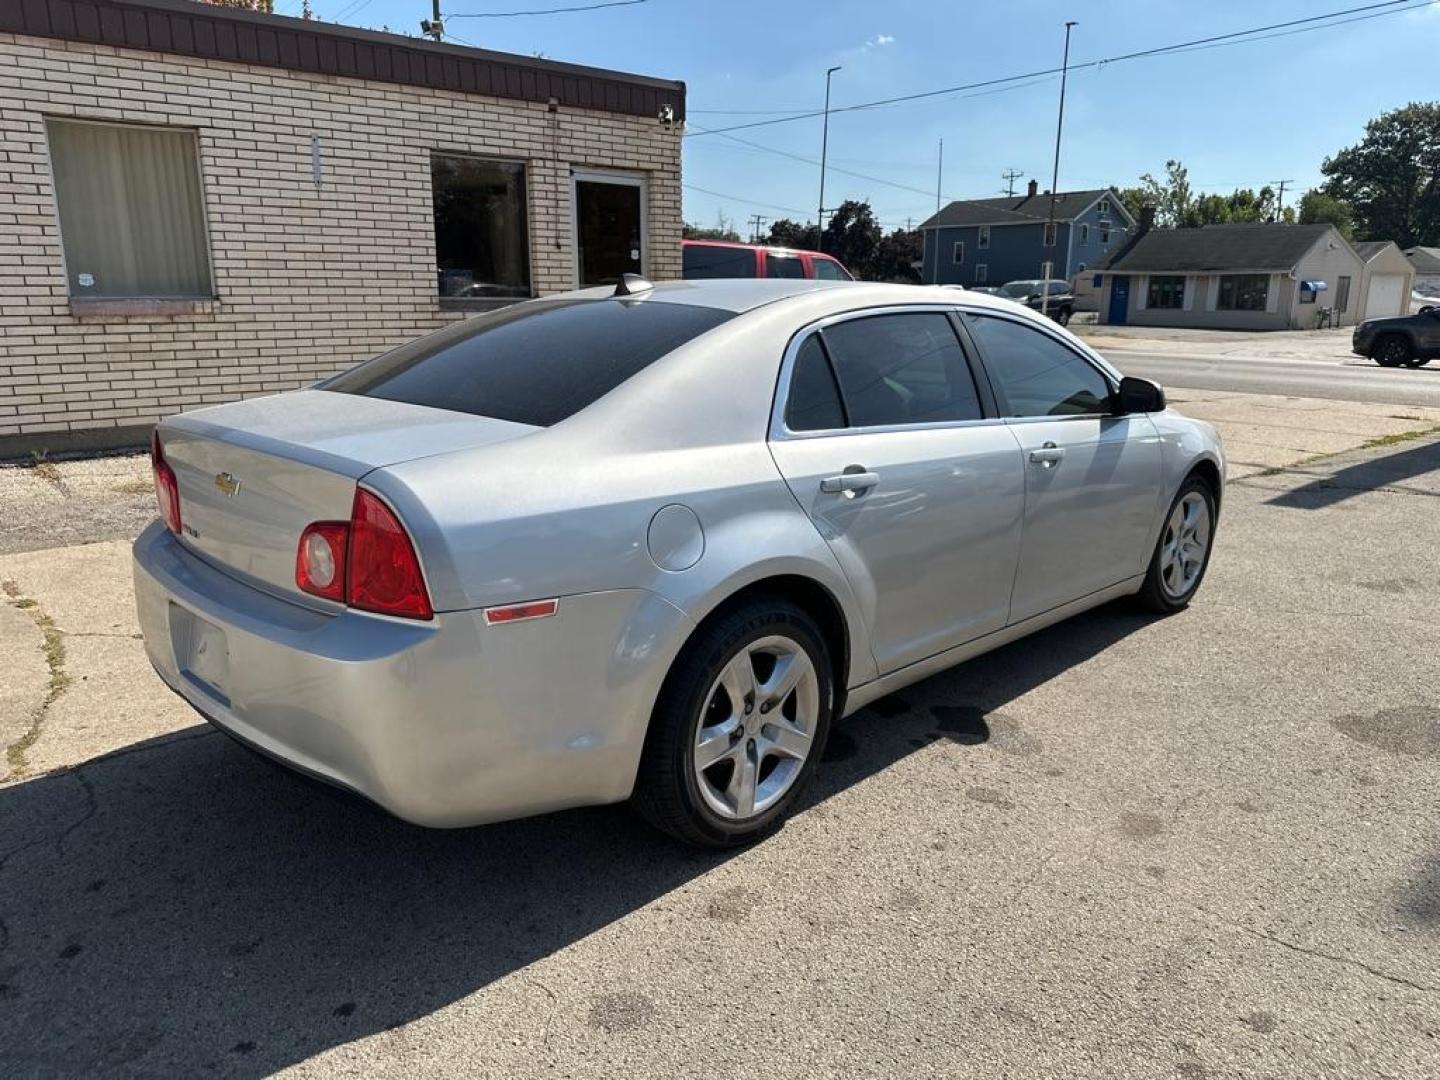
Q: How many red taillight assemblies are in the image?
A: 2